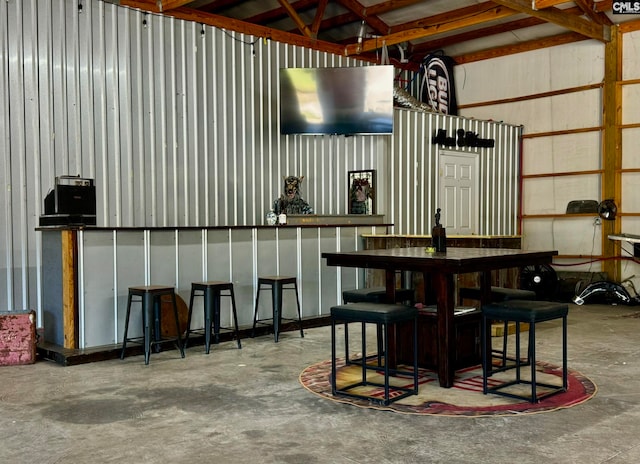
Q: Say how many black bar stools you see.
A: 7